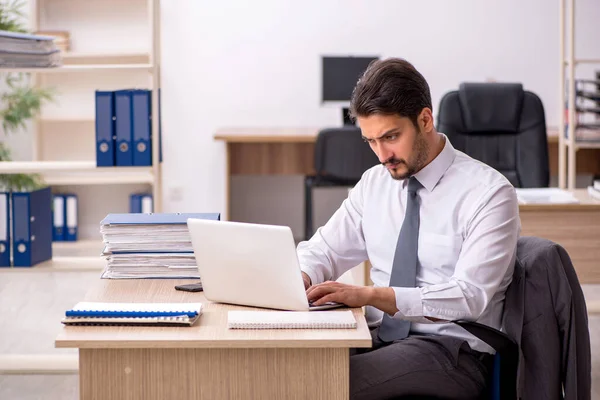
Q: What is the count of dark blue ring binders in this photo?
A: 9